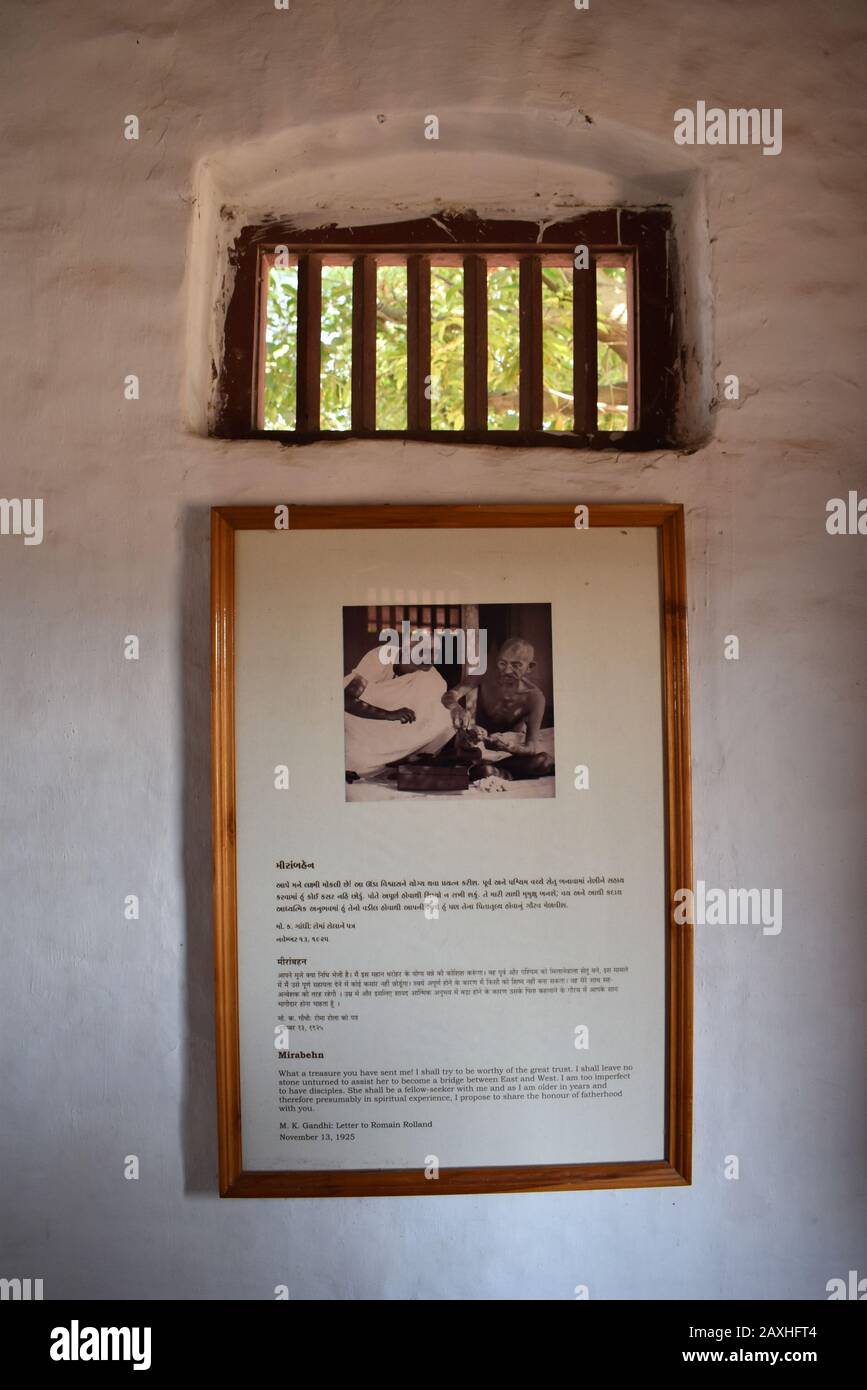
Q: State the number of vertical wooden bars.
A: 6